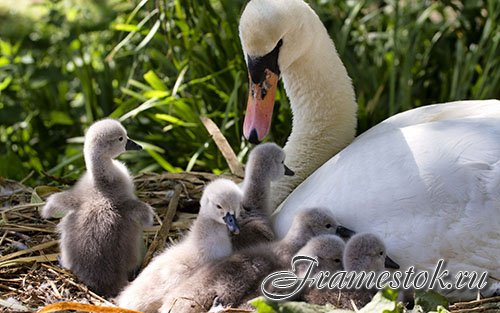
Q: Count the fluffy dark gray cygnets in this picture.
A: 6